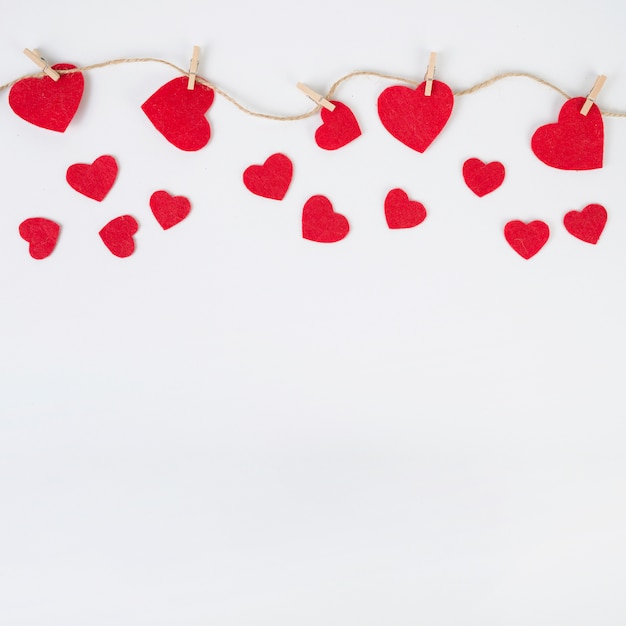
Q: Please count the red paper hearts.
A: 15